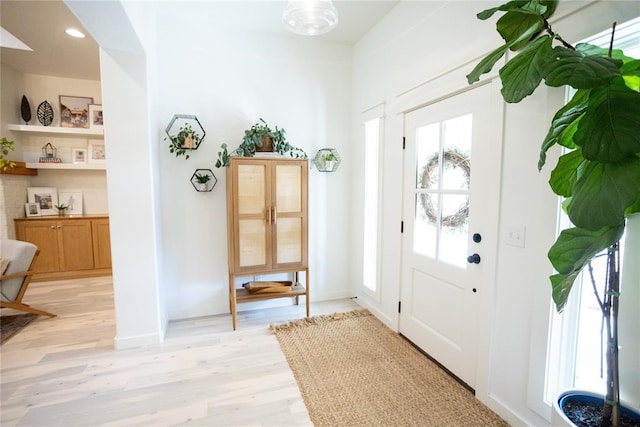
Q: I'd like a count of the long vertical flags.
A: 0